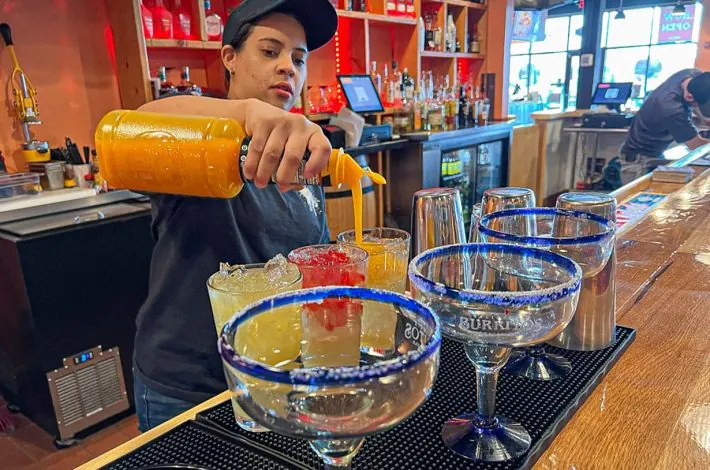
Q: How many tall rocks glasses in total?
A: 3